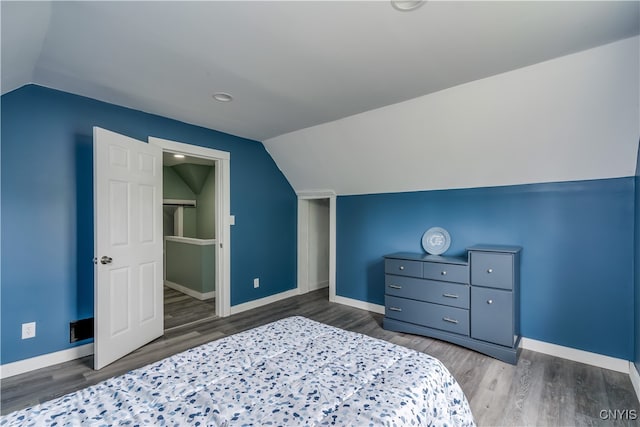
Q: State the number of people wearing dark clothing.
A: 0